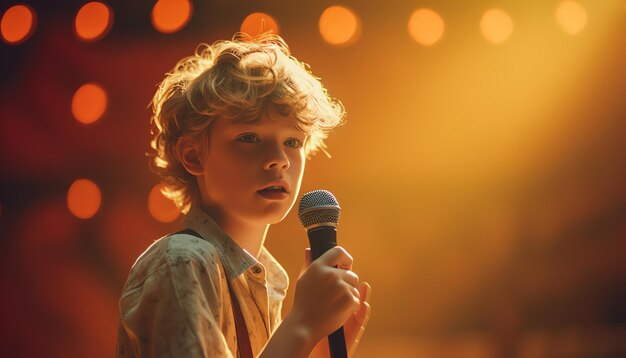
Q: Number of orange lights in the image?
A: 11